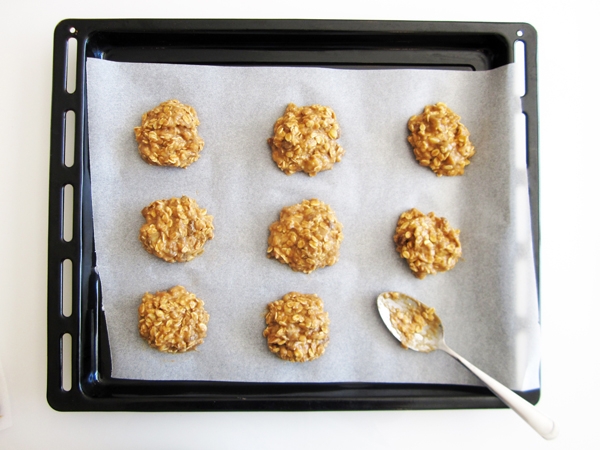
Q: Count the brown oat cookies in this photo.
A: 8